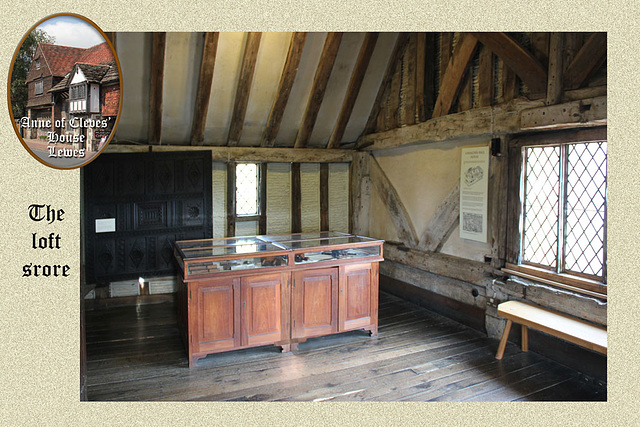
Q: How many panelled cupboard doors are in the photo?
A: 4